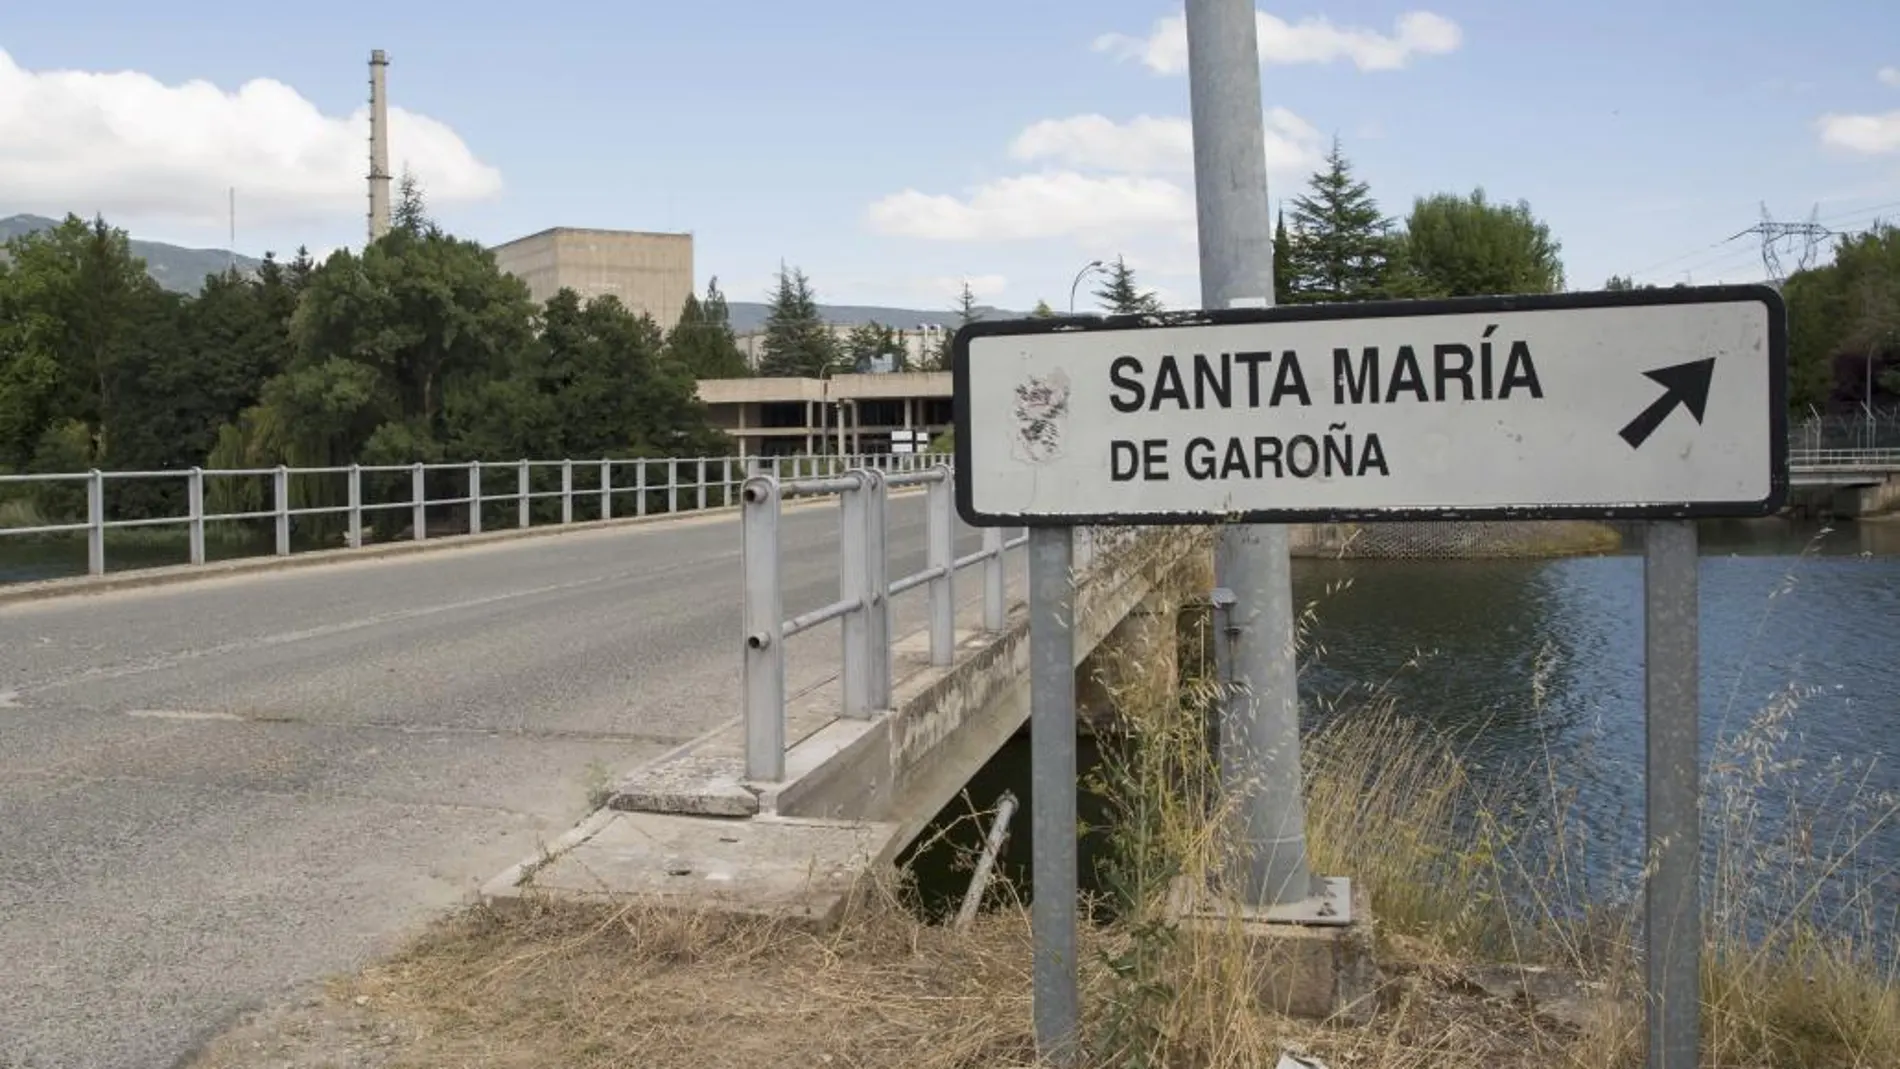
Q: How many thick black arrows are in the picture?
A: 1